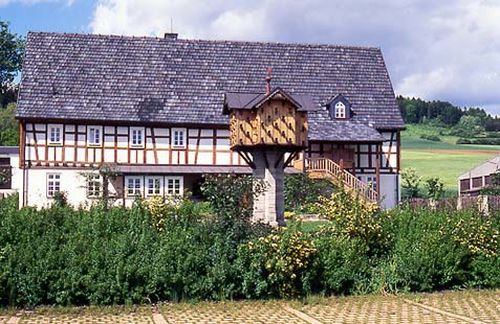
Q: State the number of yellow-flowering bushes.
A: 4